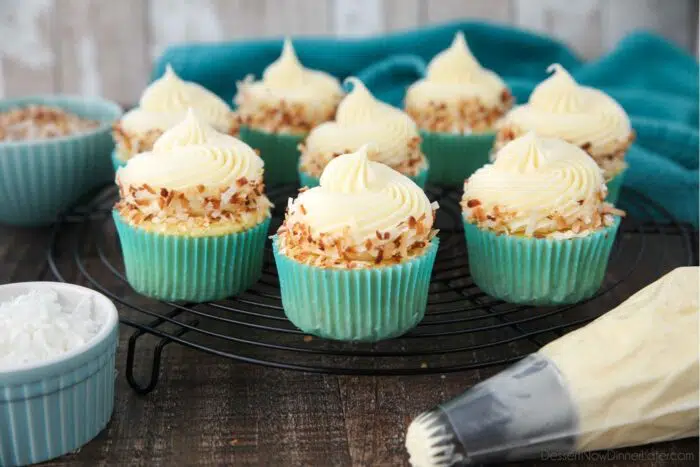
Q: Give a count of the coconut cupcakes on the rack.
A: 8